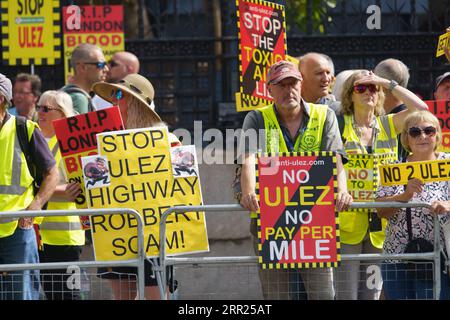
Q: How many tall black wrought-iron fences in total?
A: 1